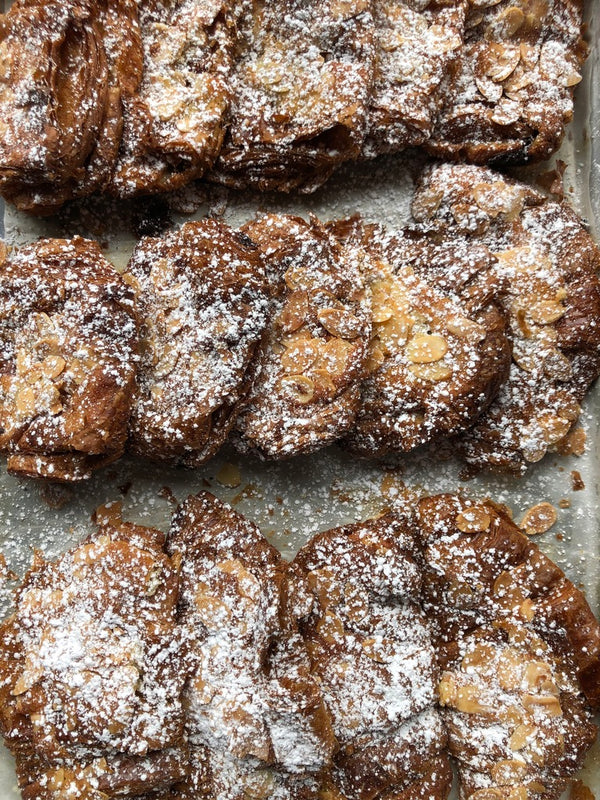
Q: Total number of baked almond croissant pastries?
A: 14